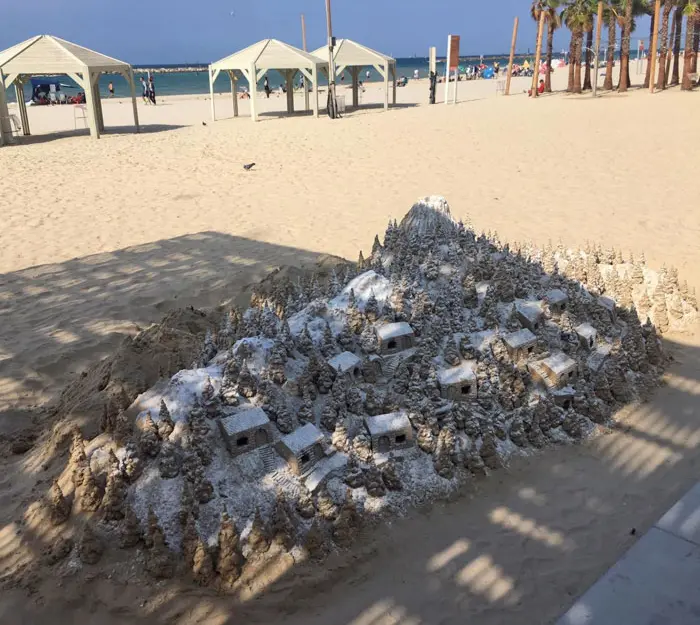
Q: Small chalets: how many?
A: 13